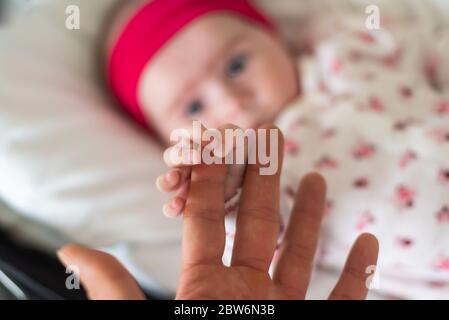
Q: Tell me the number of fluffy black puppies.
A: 0